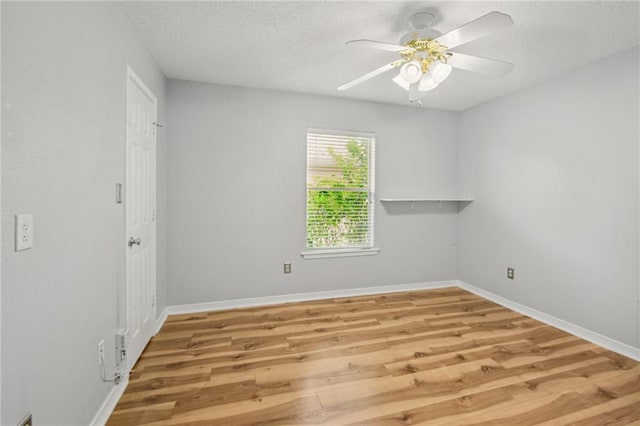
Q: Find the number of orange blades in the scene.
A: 0